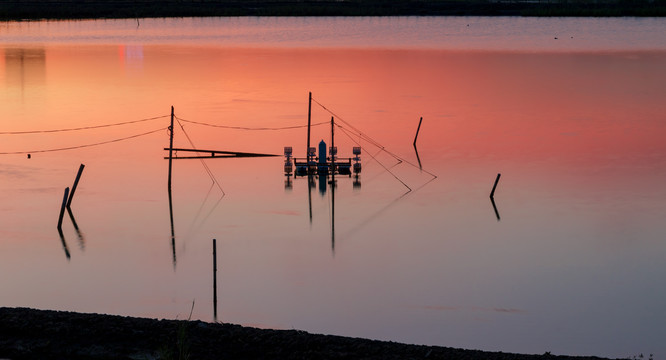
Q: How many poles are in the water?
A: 8